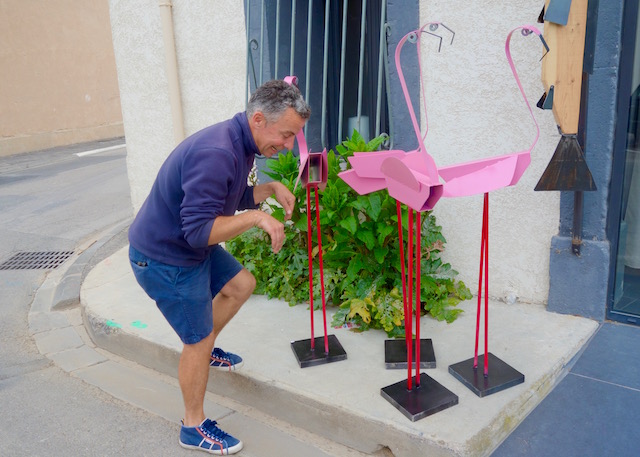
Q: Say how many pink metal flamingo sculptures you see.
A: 4